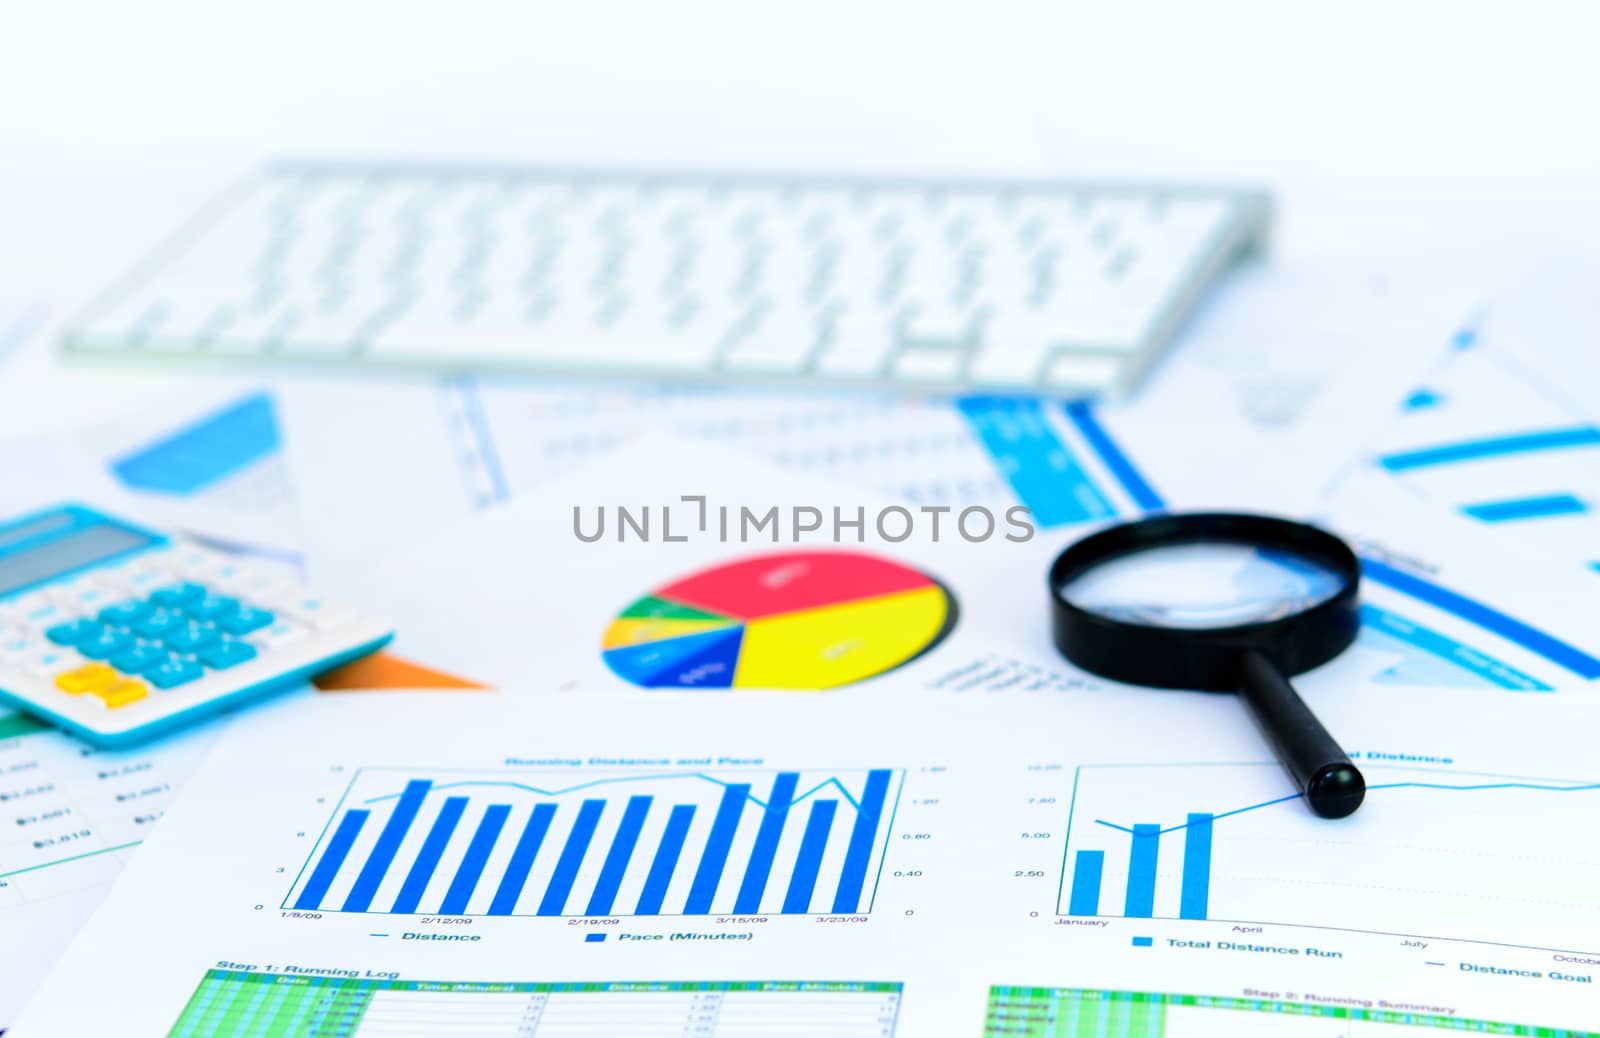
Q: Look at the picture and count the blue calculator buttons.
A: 11